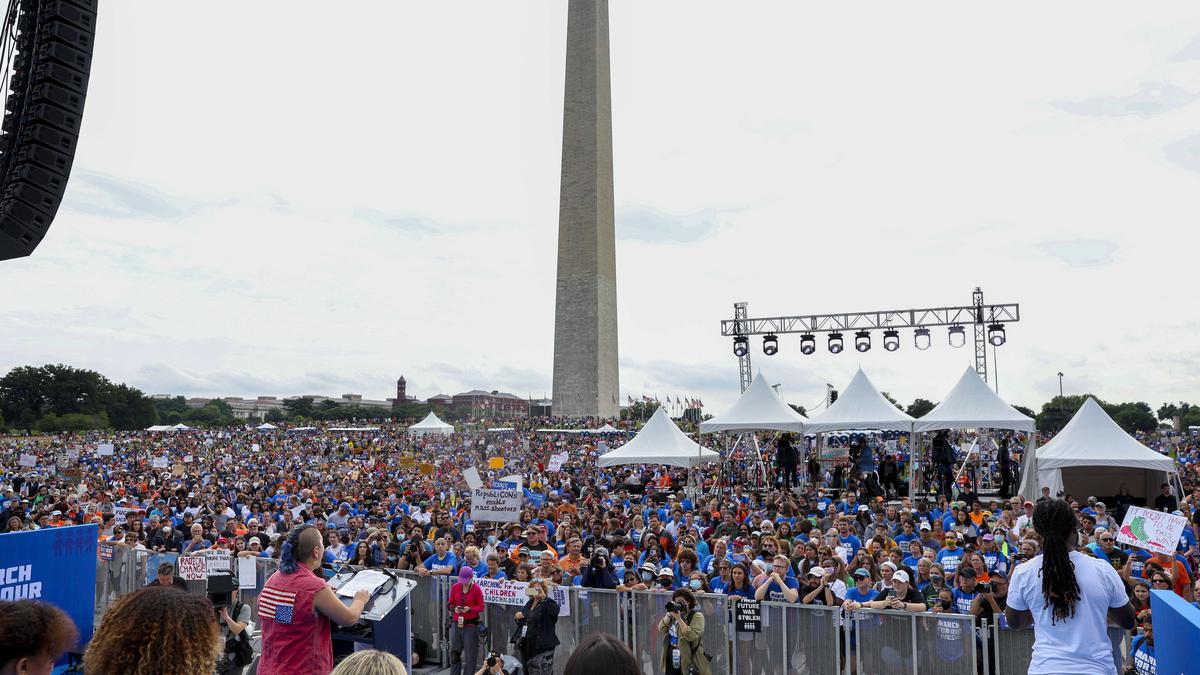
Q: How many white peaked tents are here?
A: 6